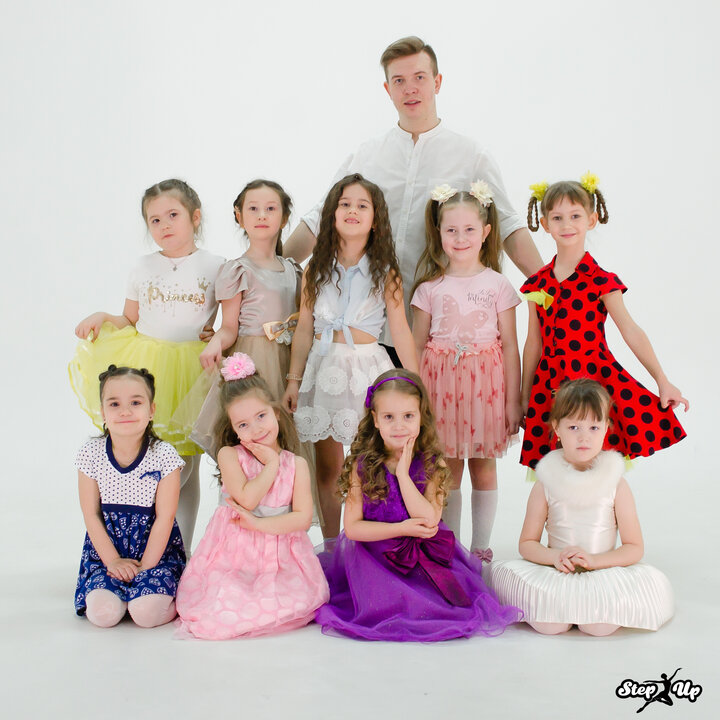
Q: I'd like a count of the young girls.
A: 9